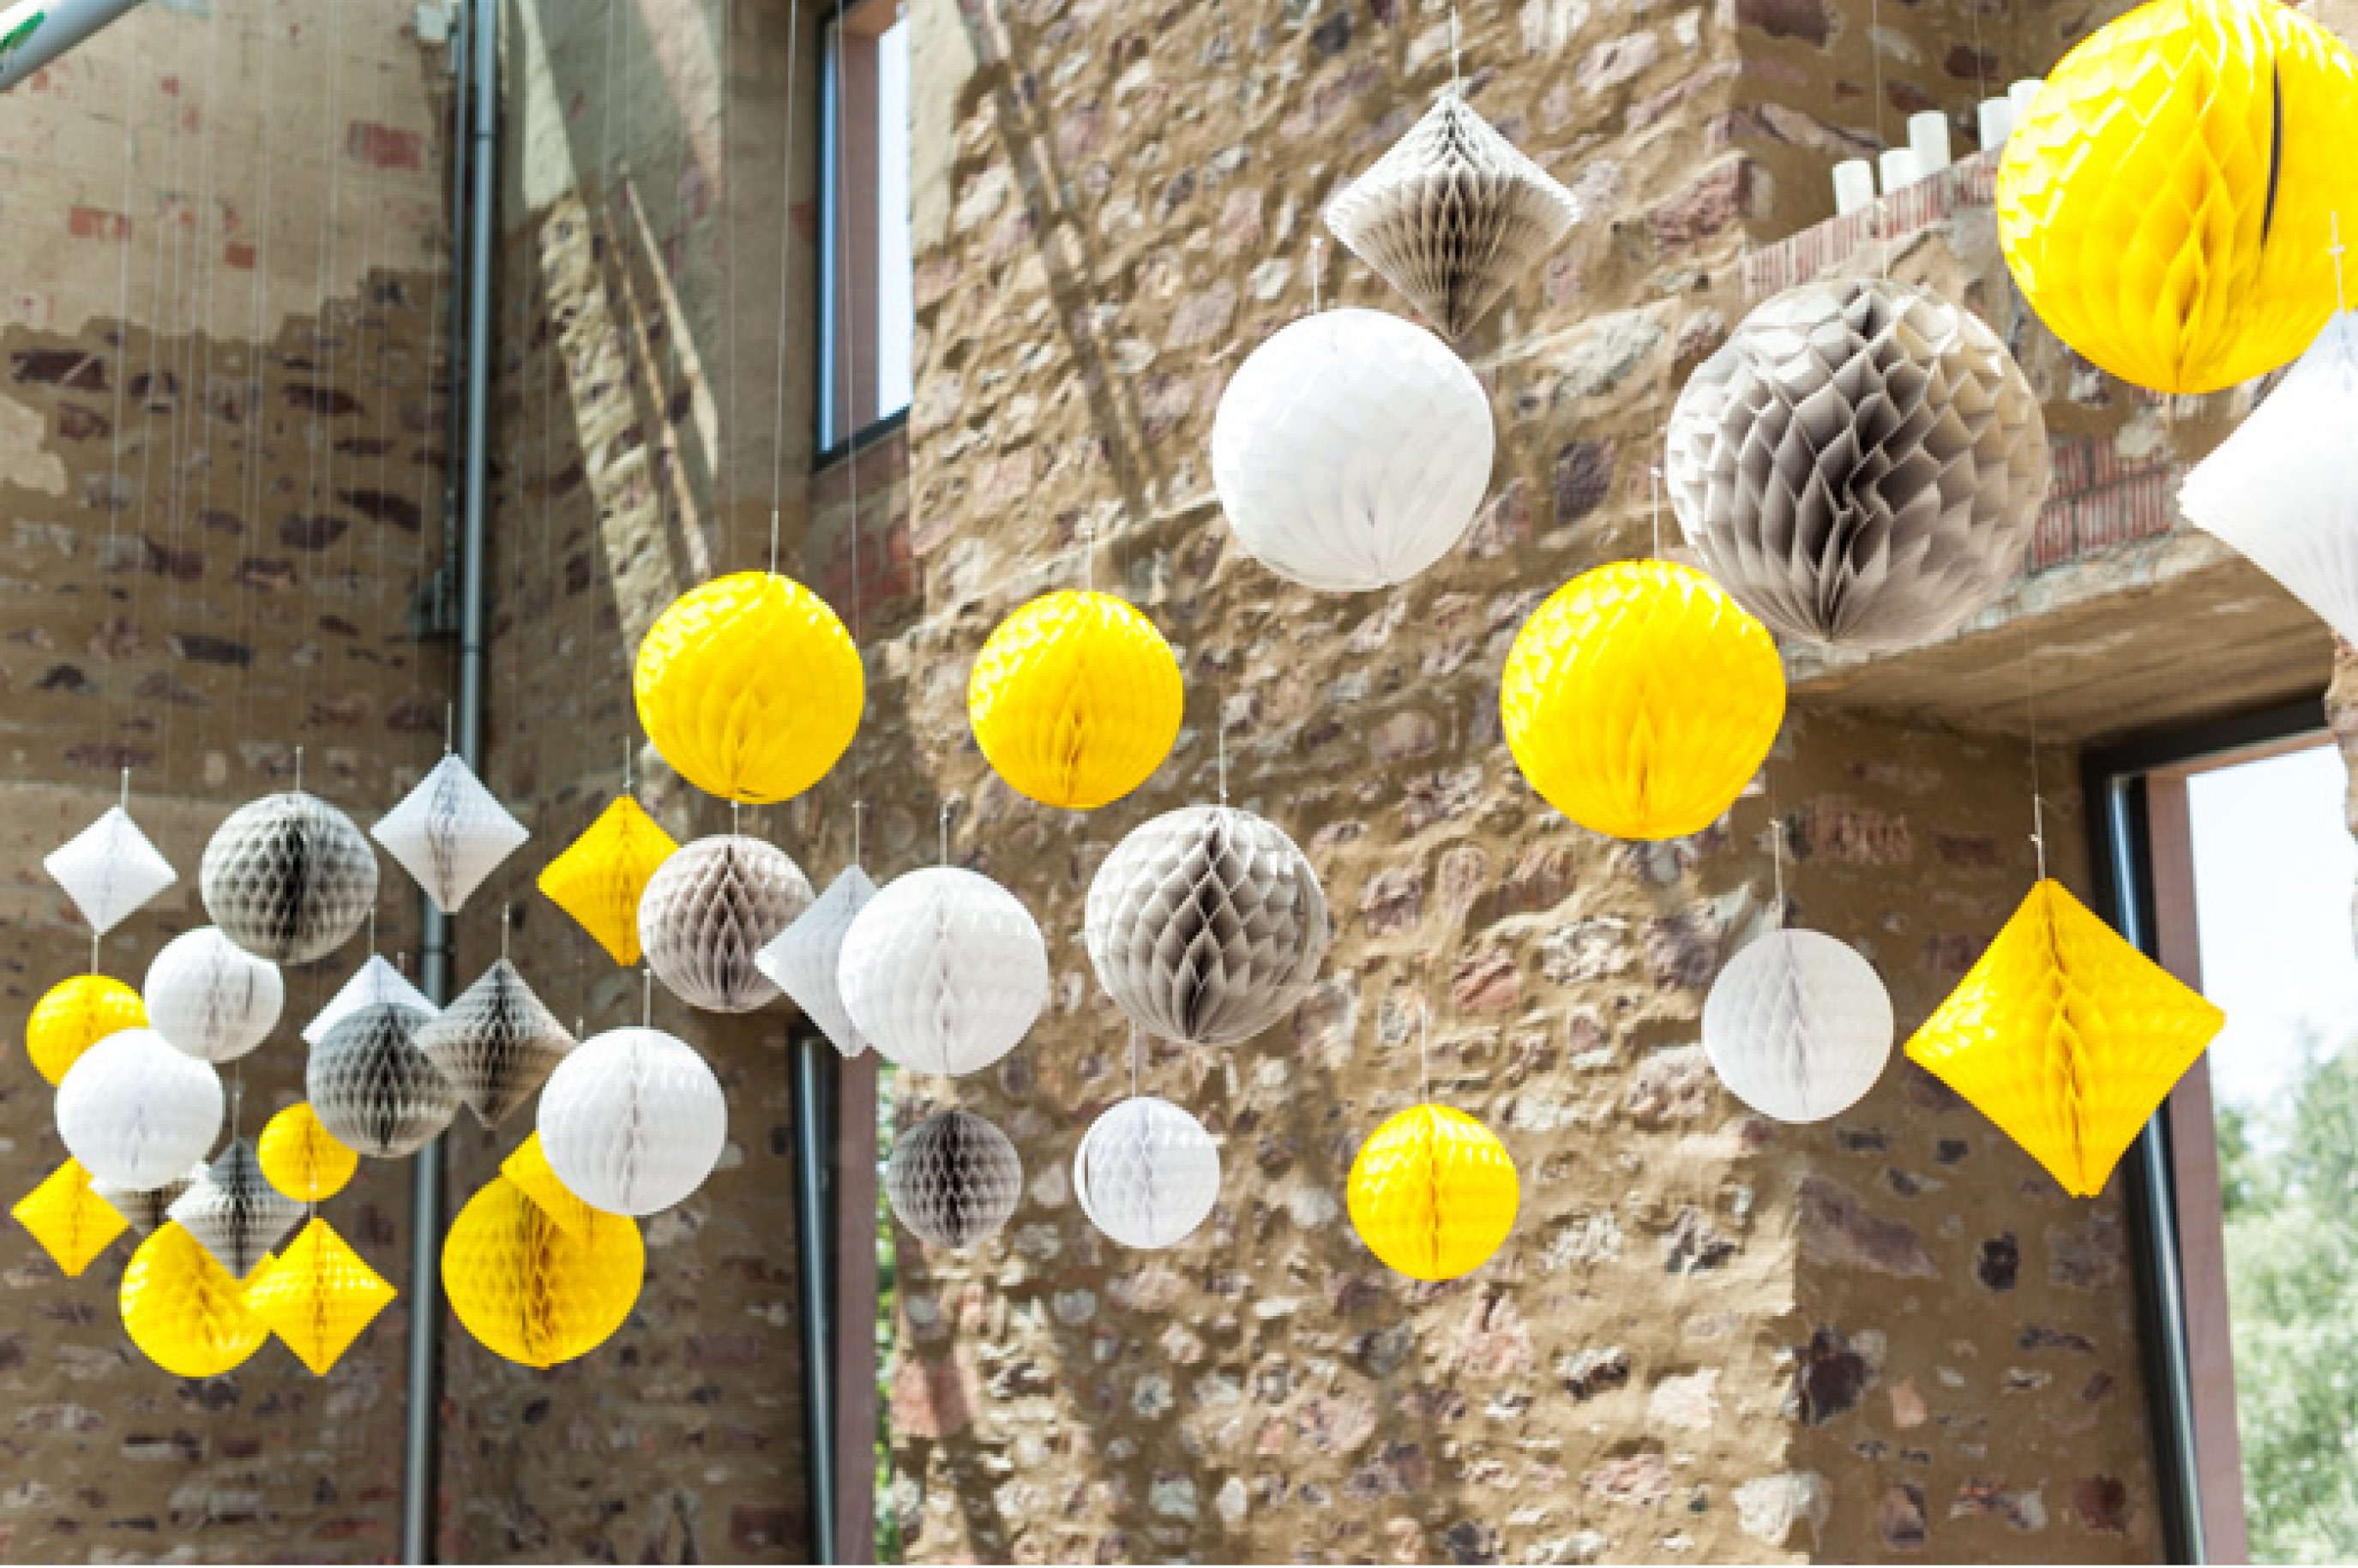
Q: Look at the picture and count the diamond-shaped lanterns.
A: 14